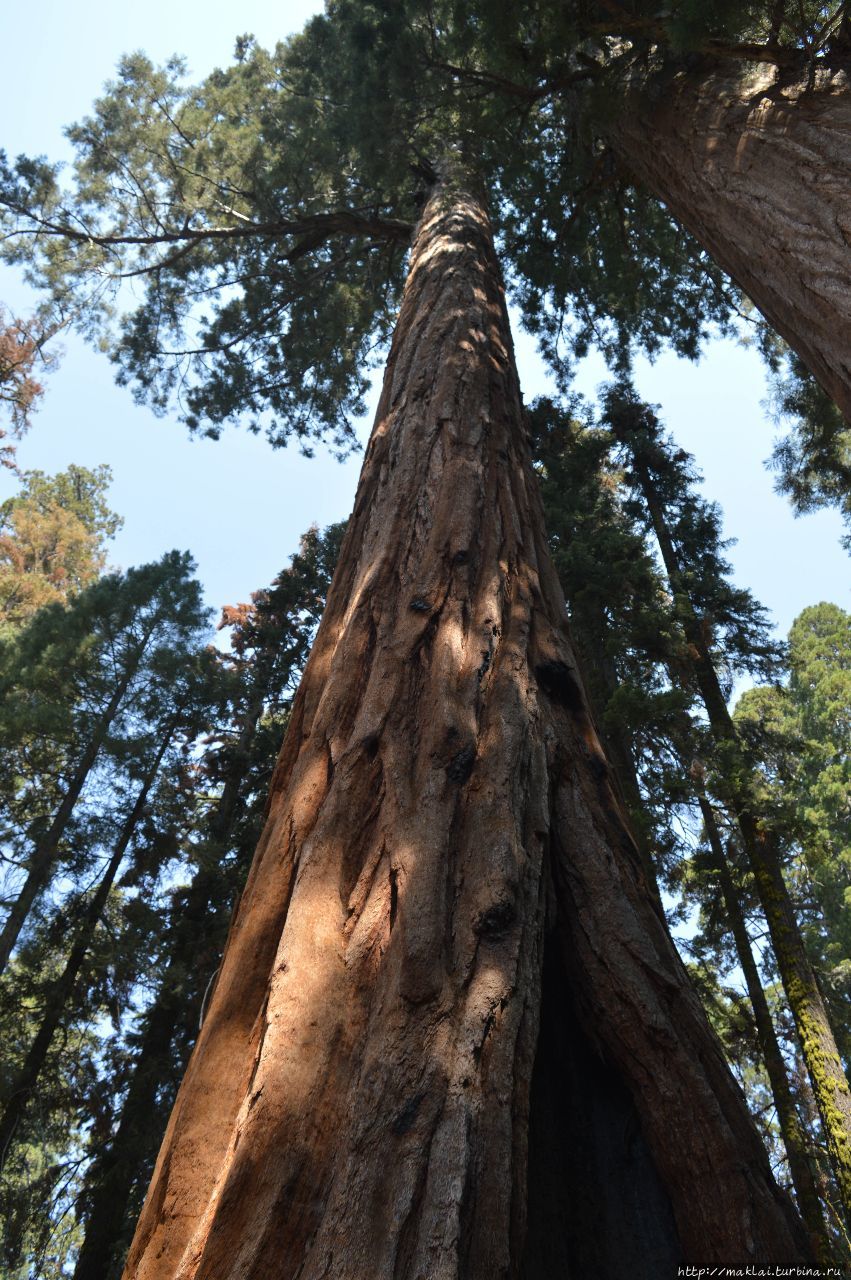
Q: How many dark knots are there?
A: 5